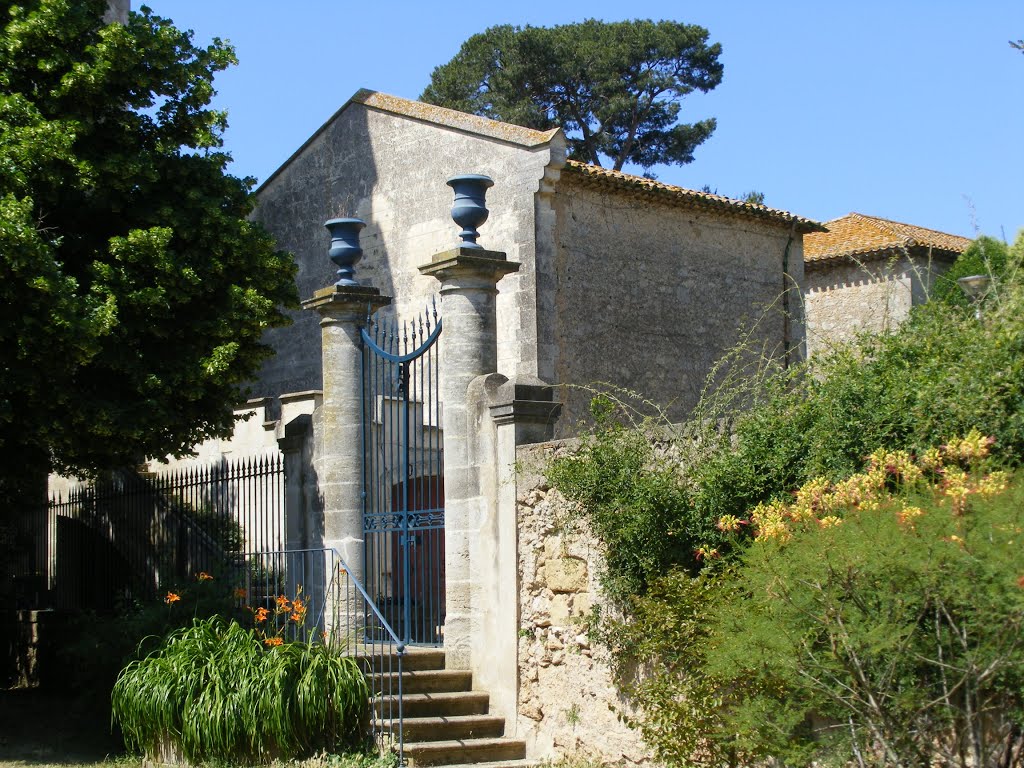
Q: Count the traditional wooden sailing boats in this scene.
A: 0